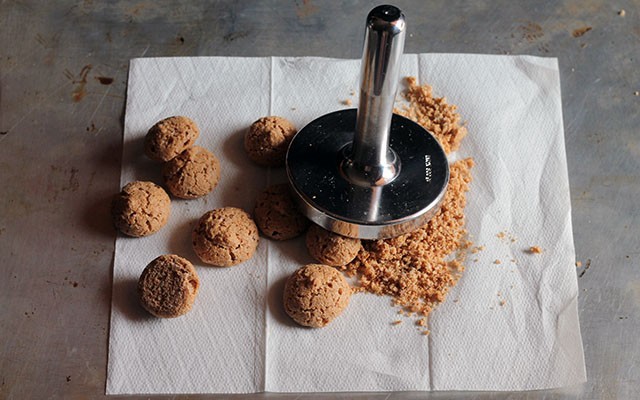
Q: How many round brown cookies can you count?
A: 9